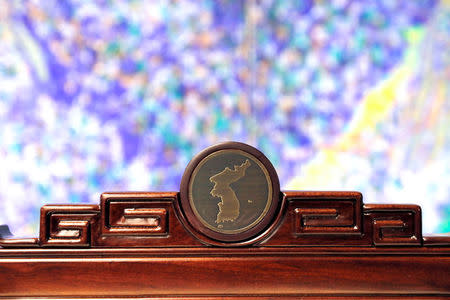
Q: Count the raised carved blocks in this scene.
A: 4